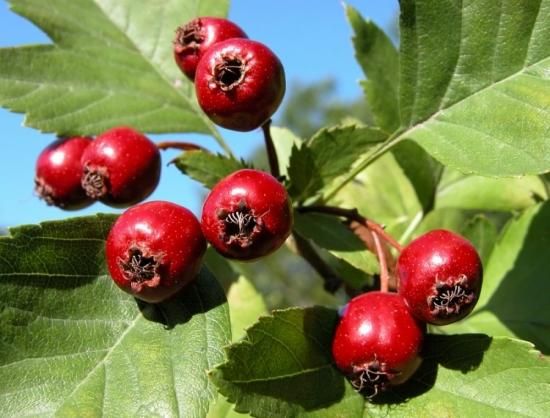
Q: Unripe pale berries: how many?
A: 0